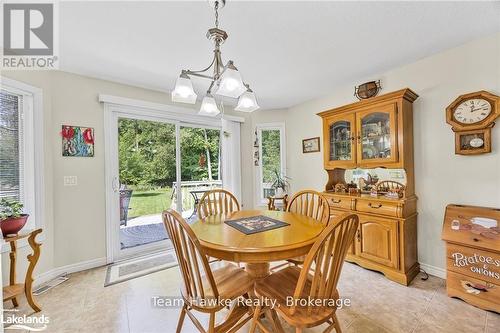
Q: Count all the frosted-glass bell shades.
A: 4